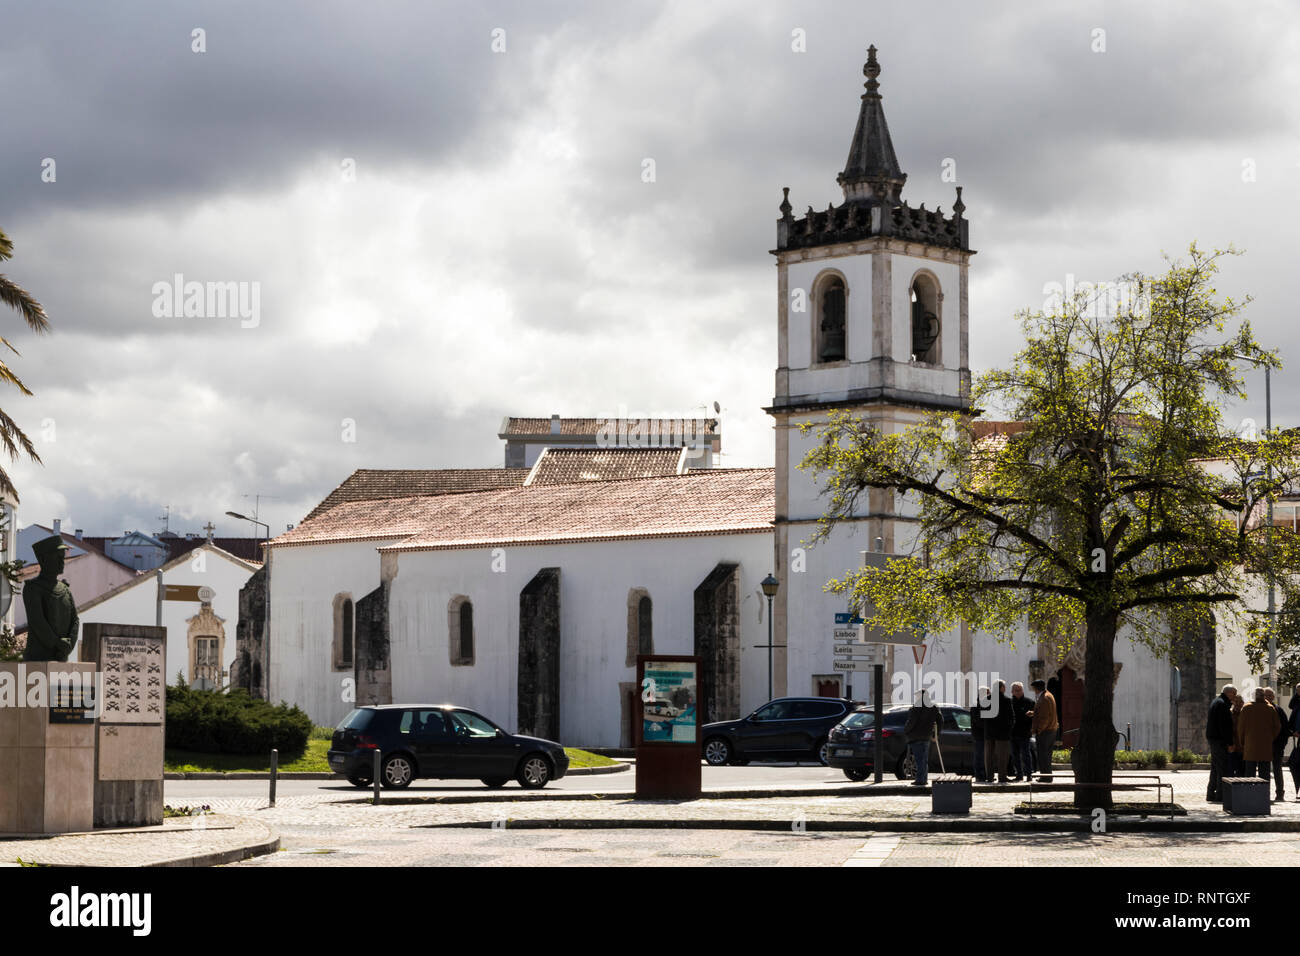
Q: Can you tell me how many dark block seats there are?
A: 2